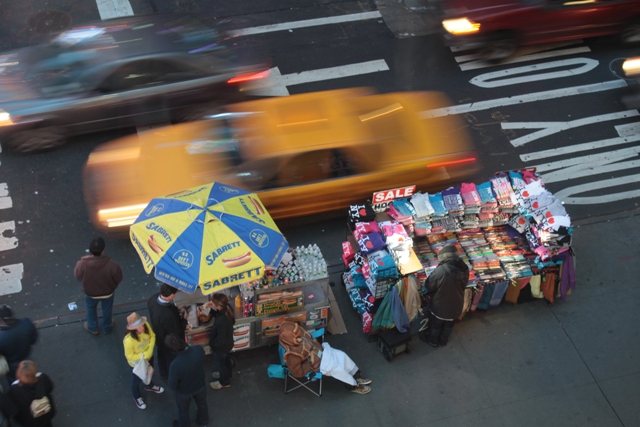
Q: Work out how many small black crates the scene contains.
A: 1